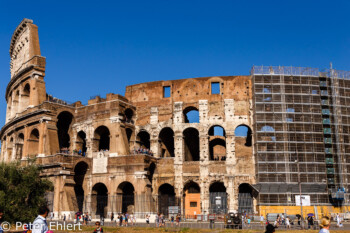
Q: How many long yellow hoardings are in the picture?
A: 1